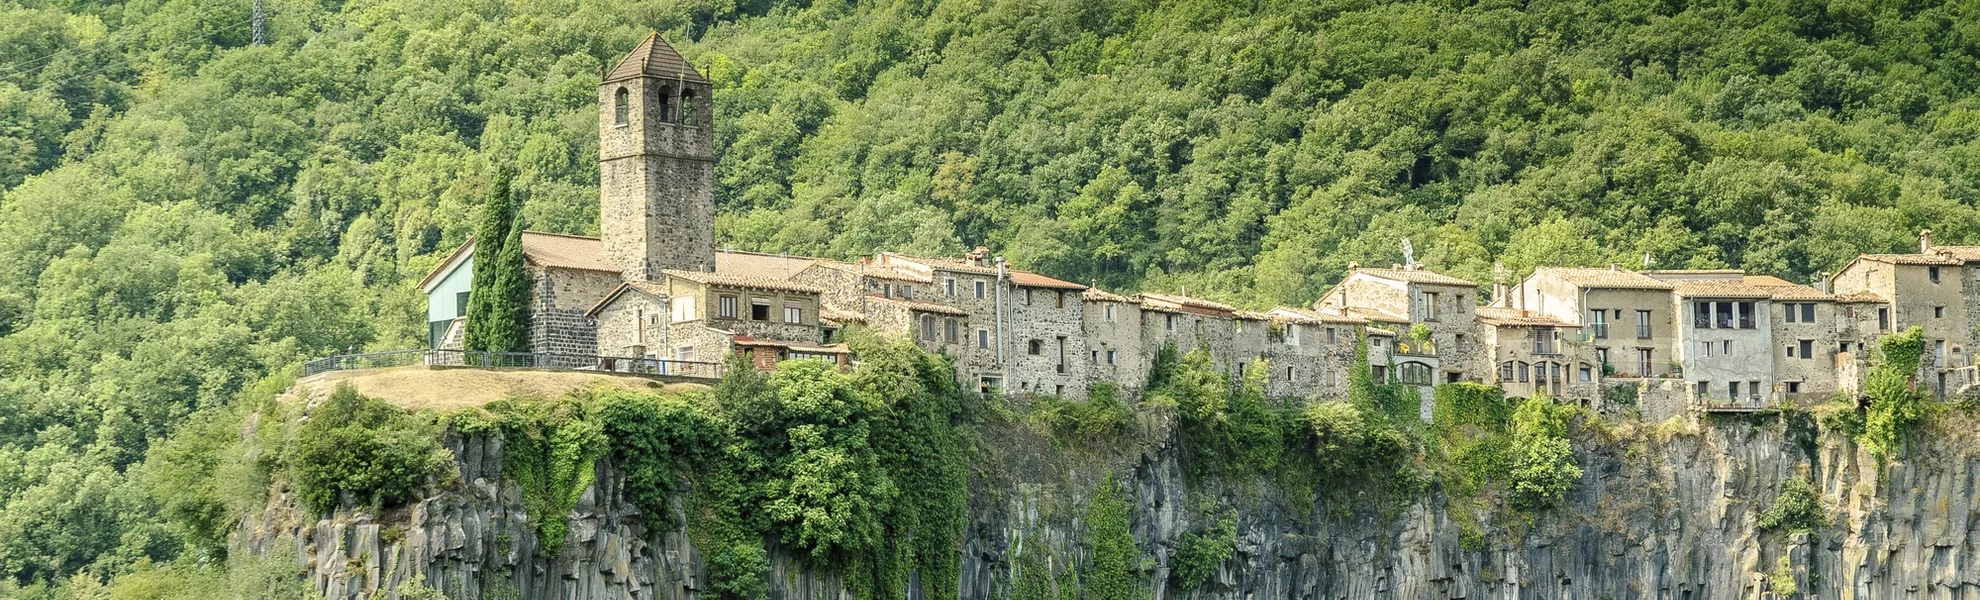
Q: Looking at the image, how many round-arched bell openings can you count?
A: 3